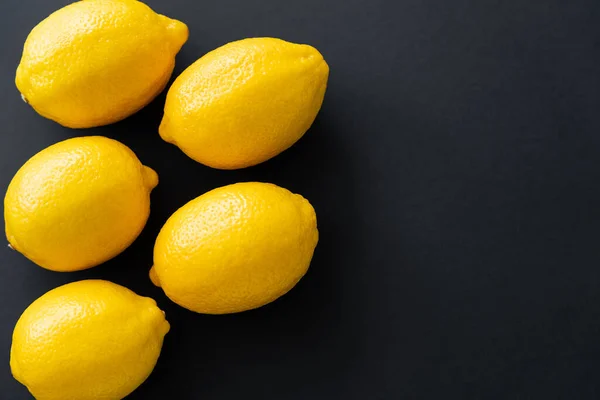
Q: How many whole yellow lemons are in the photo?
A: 5